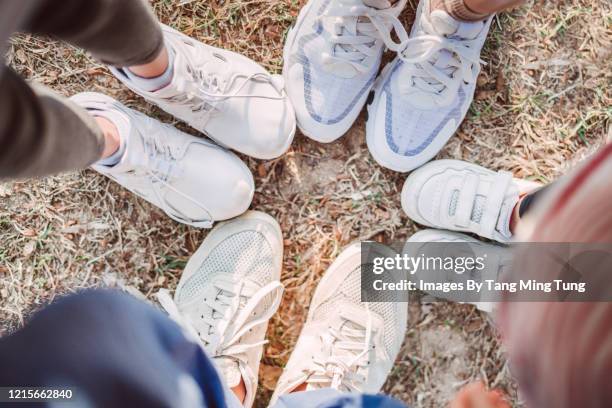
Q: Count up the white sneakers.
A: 8